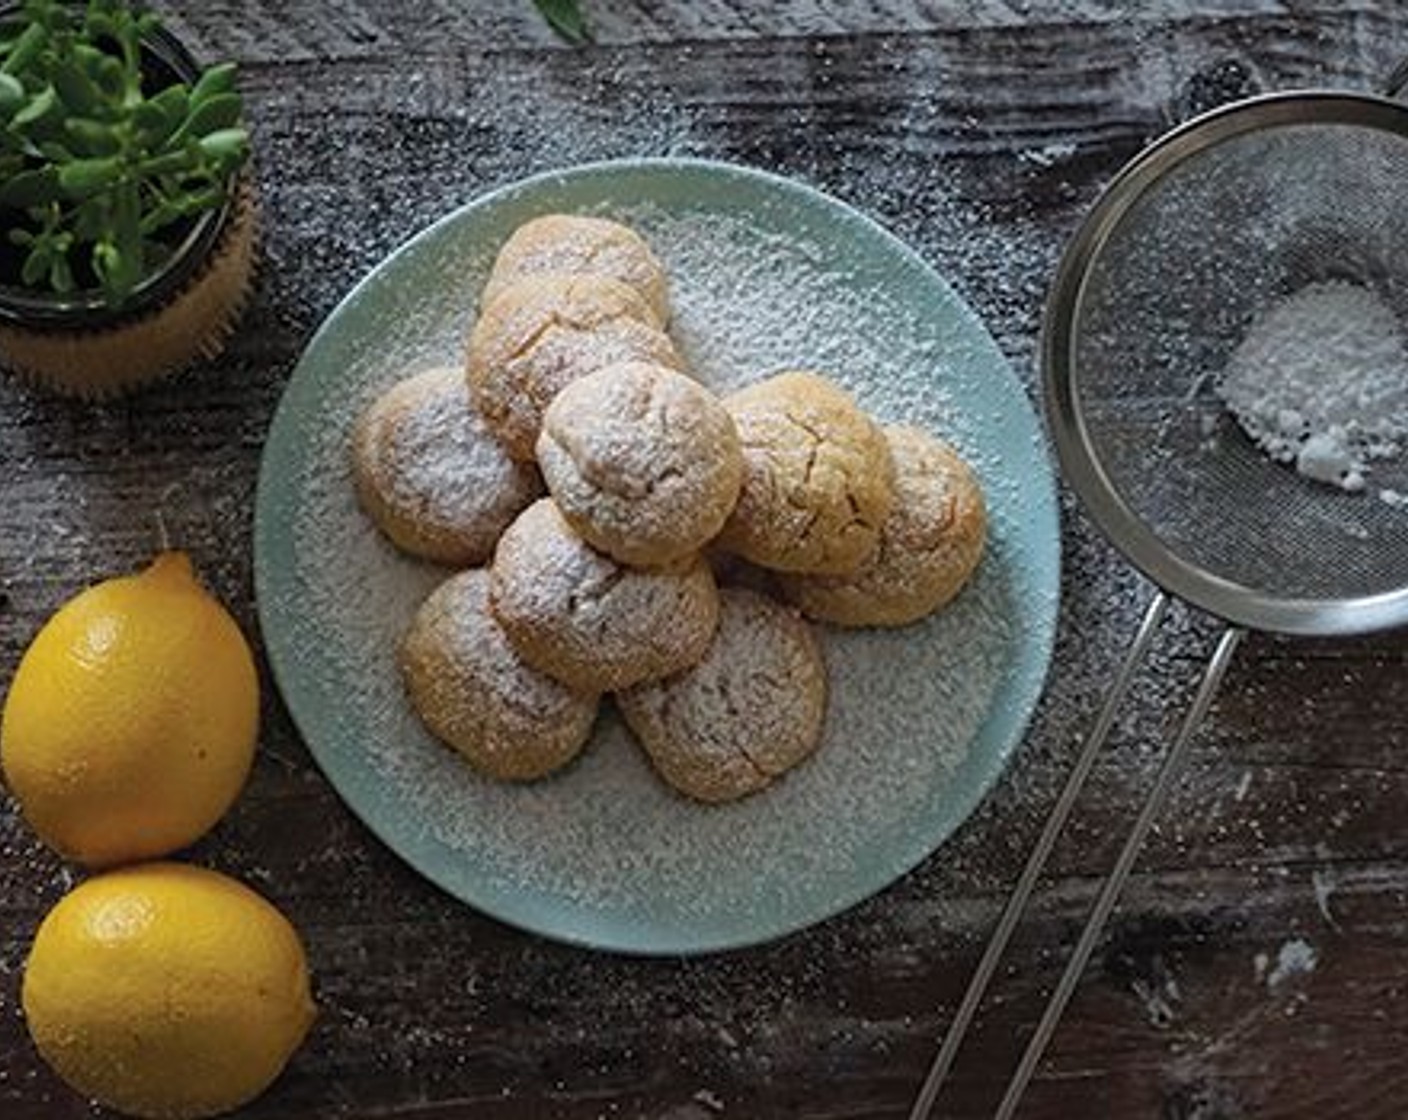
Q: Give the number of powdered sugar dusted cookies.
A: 9